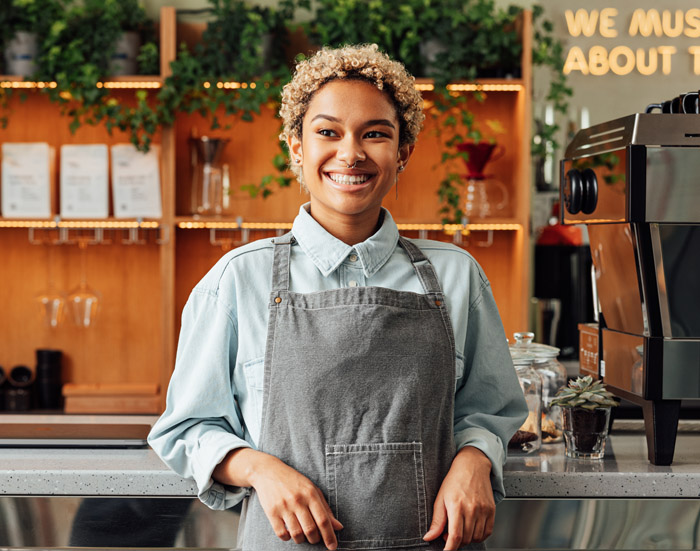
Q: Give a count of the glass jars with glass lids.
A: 2